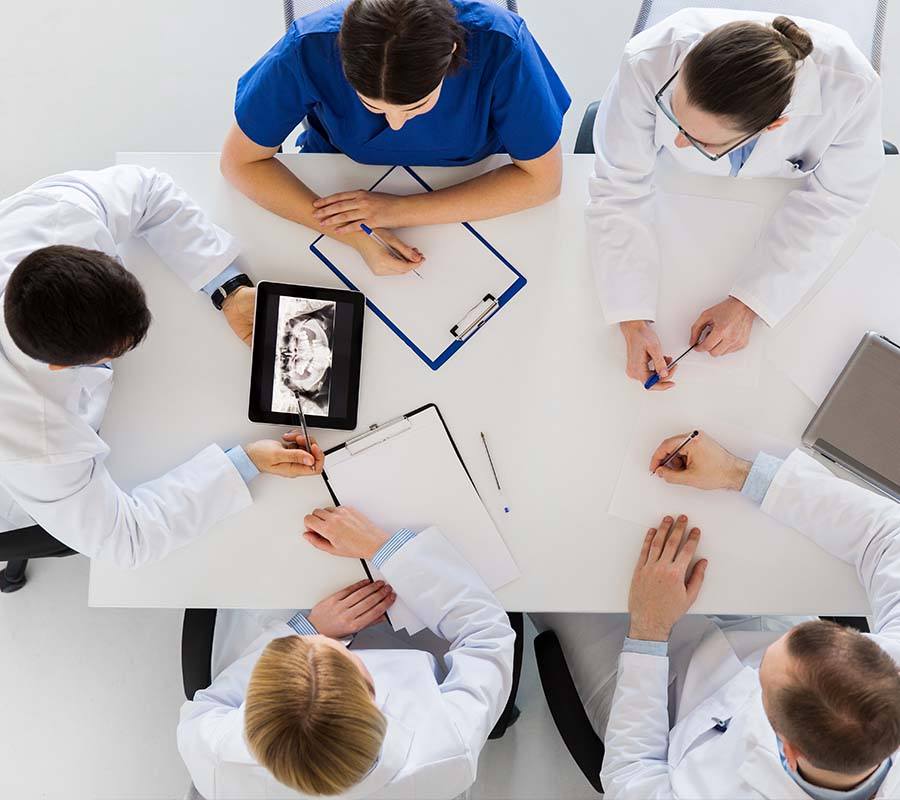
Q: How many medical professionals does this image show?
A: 5